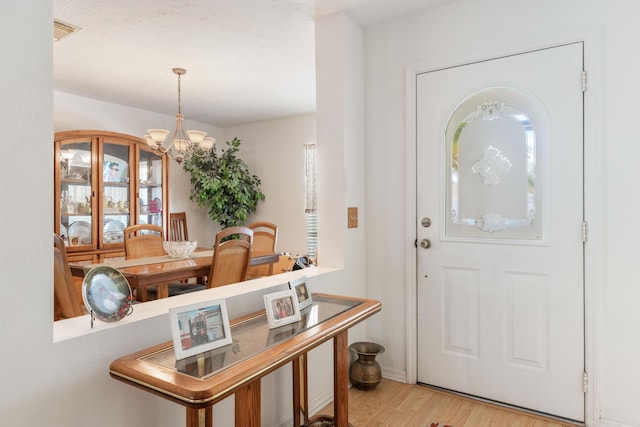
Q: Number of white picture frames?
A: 3